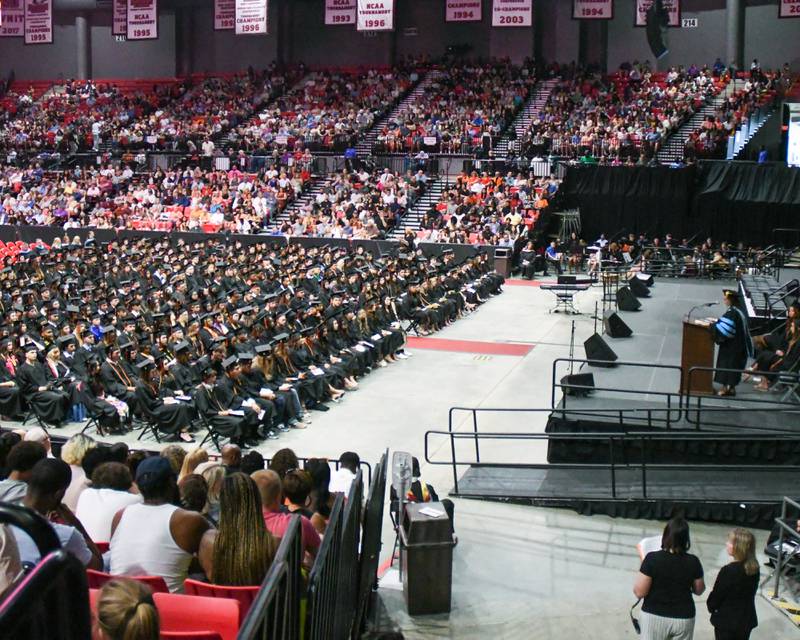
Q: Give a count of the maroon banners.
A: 13